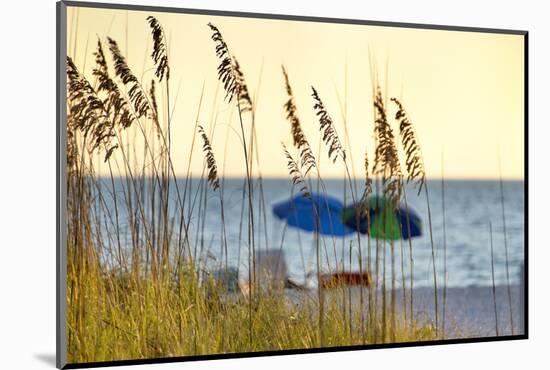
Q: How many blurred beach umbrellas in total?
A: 2